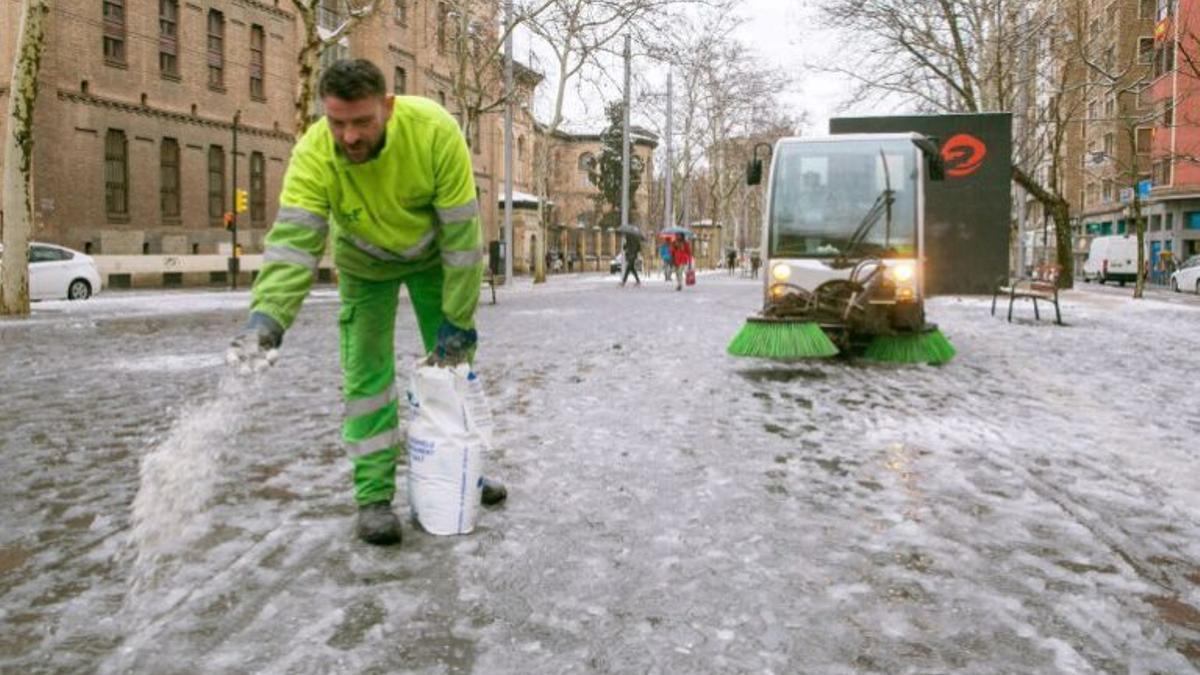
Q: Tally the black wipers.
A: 1